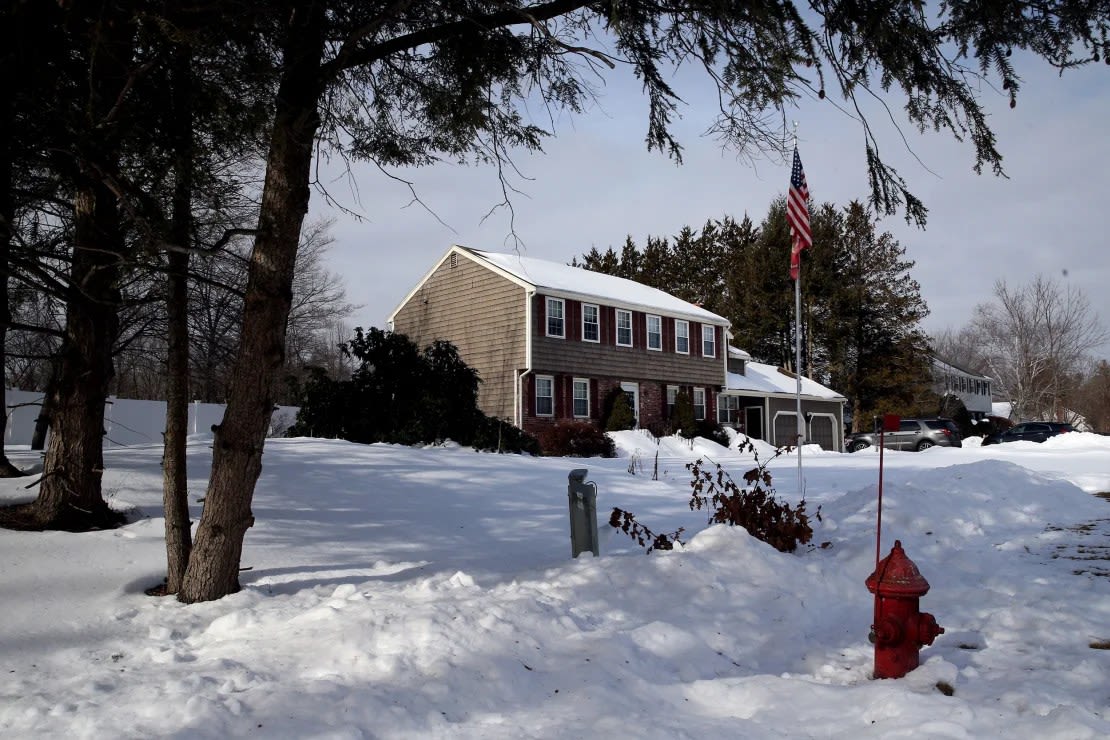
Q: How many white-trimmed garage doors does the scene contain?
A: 2